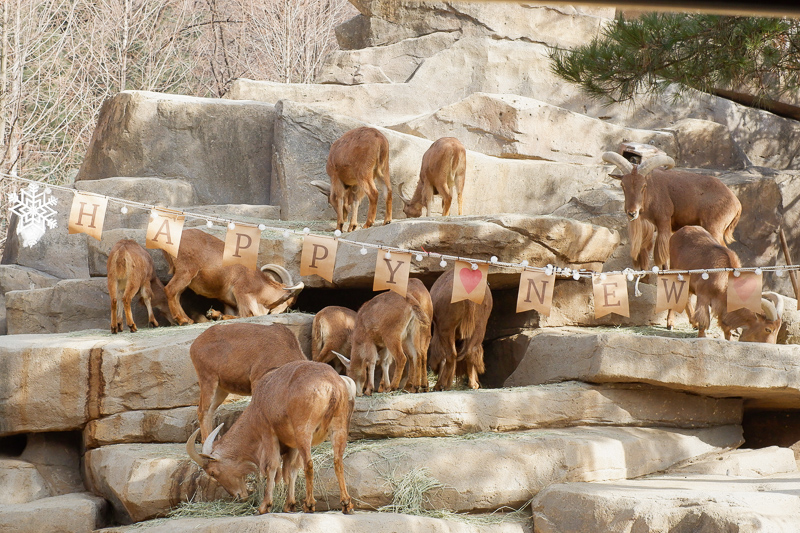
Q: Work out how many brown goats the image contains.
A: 12